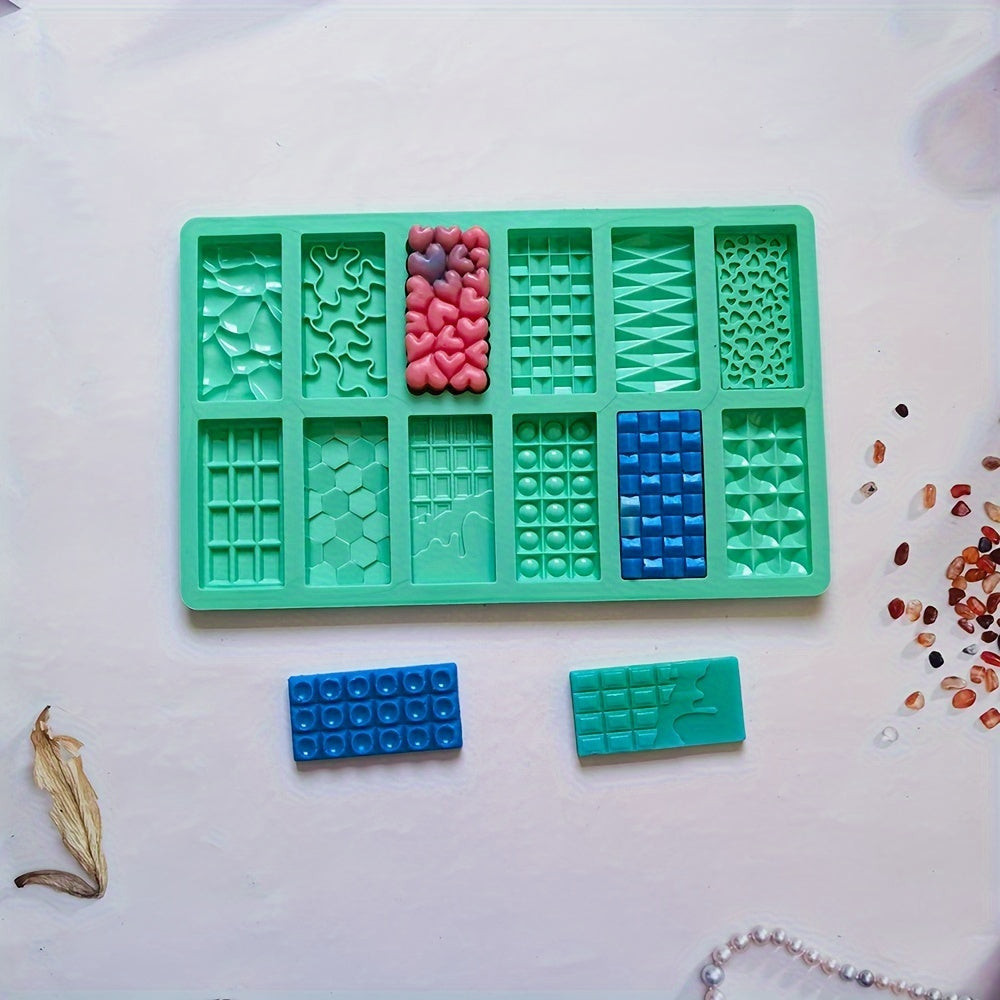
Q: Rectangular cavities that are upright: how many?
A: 12